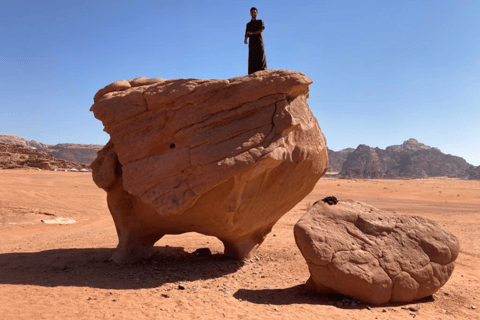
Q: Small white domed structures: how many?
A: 2